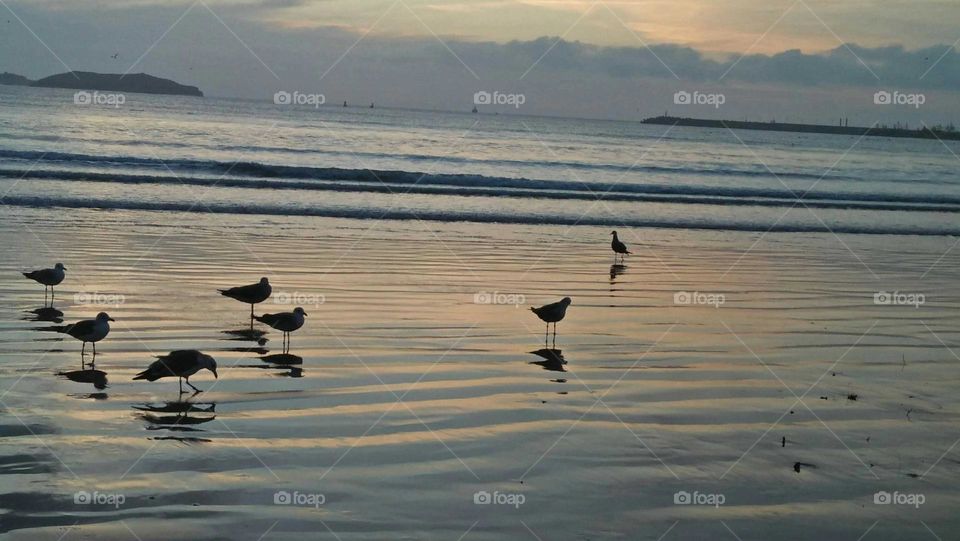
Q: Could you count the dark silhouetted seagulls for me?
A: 7